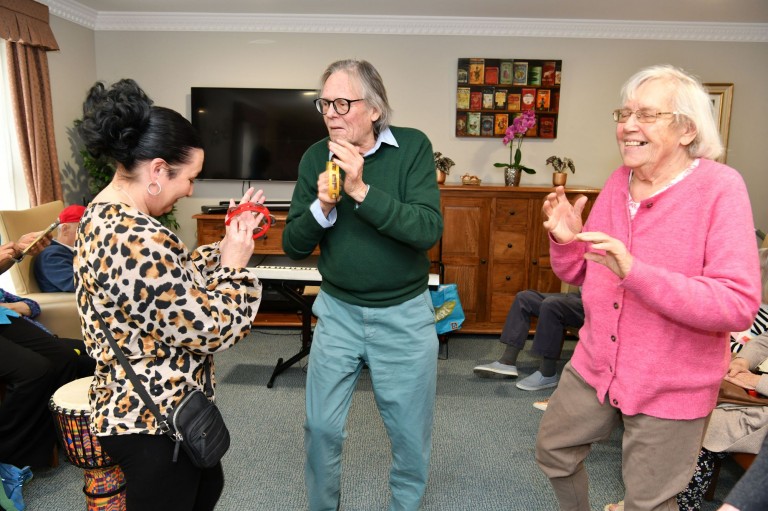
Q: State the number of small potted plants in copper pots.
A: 2